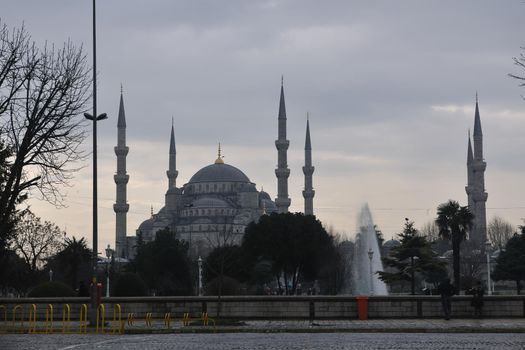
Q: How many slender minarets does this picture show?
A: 6